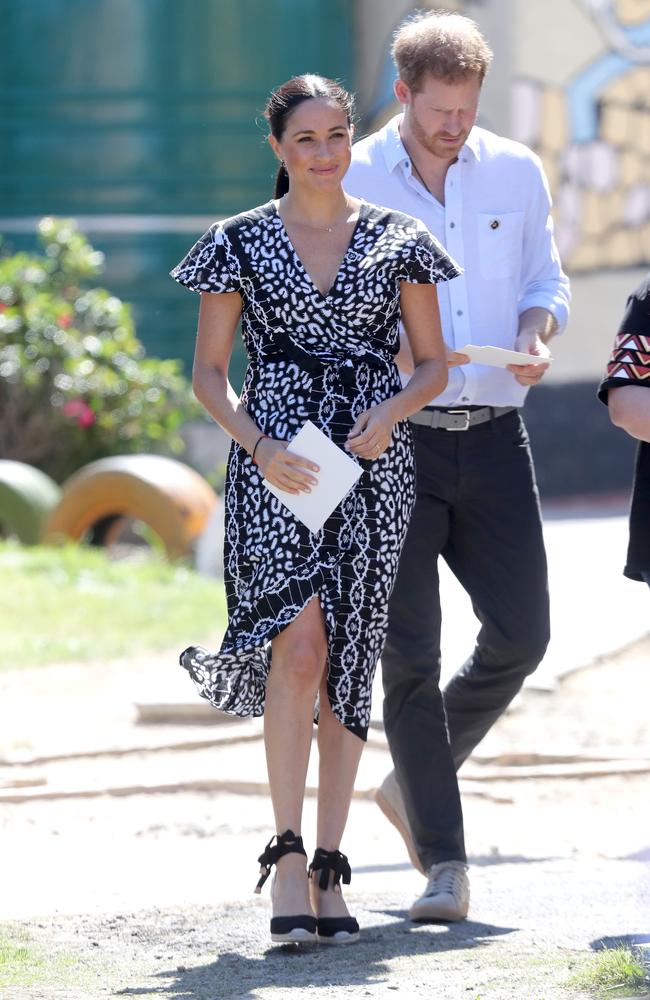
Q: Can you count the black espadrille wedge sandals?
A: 2